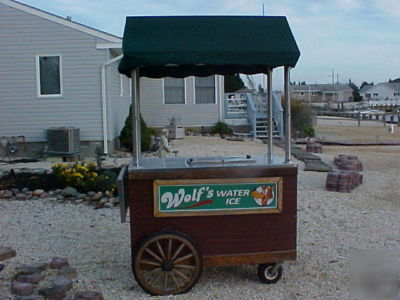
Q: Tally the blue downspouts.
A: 0